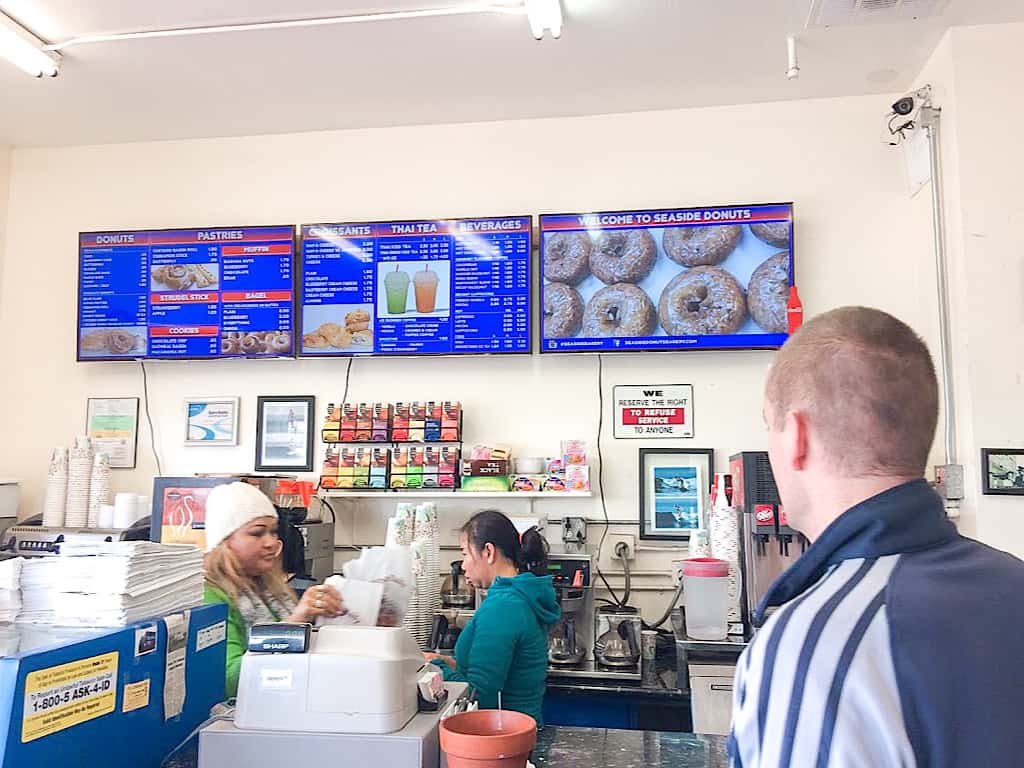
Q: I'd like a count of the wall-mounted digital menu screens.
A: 3